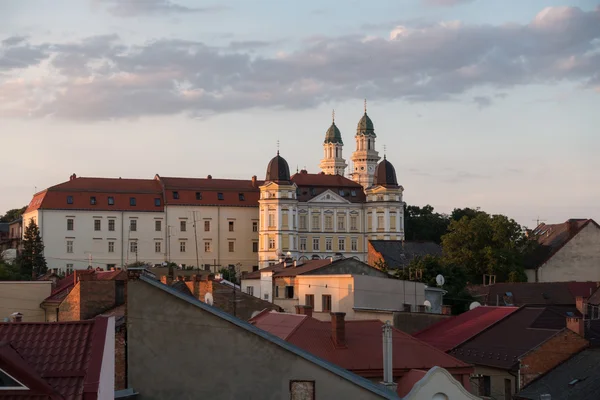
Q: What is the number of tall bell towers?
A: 2